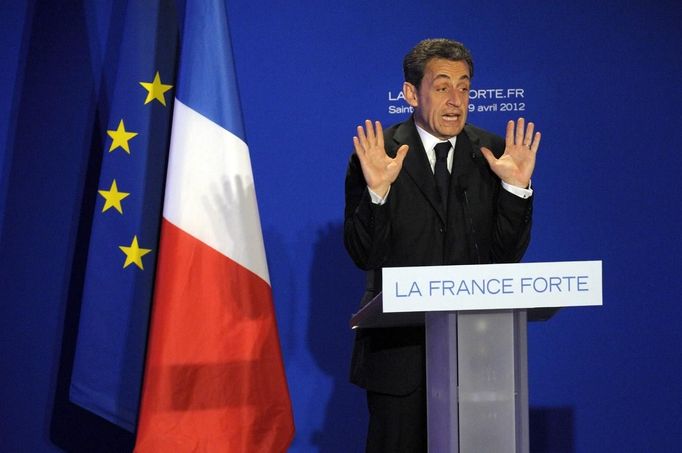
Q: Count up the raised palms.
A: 2